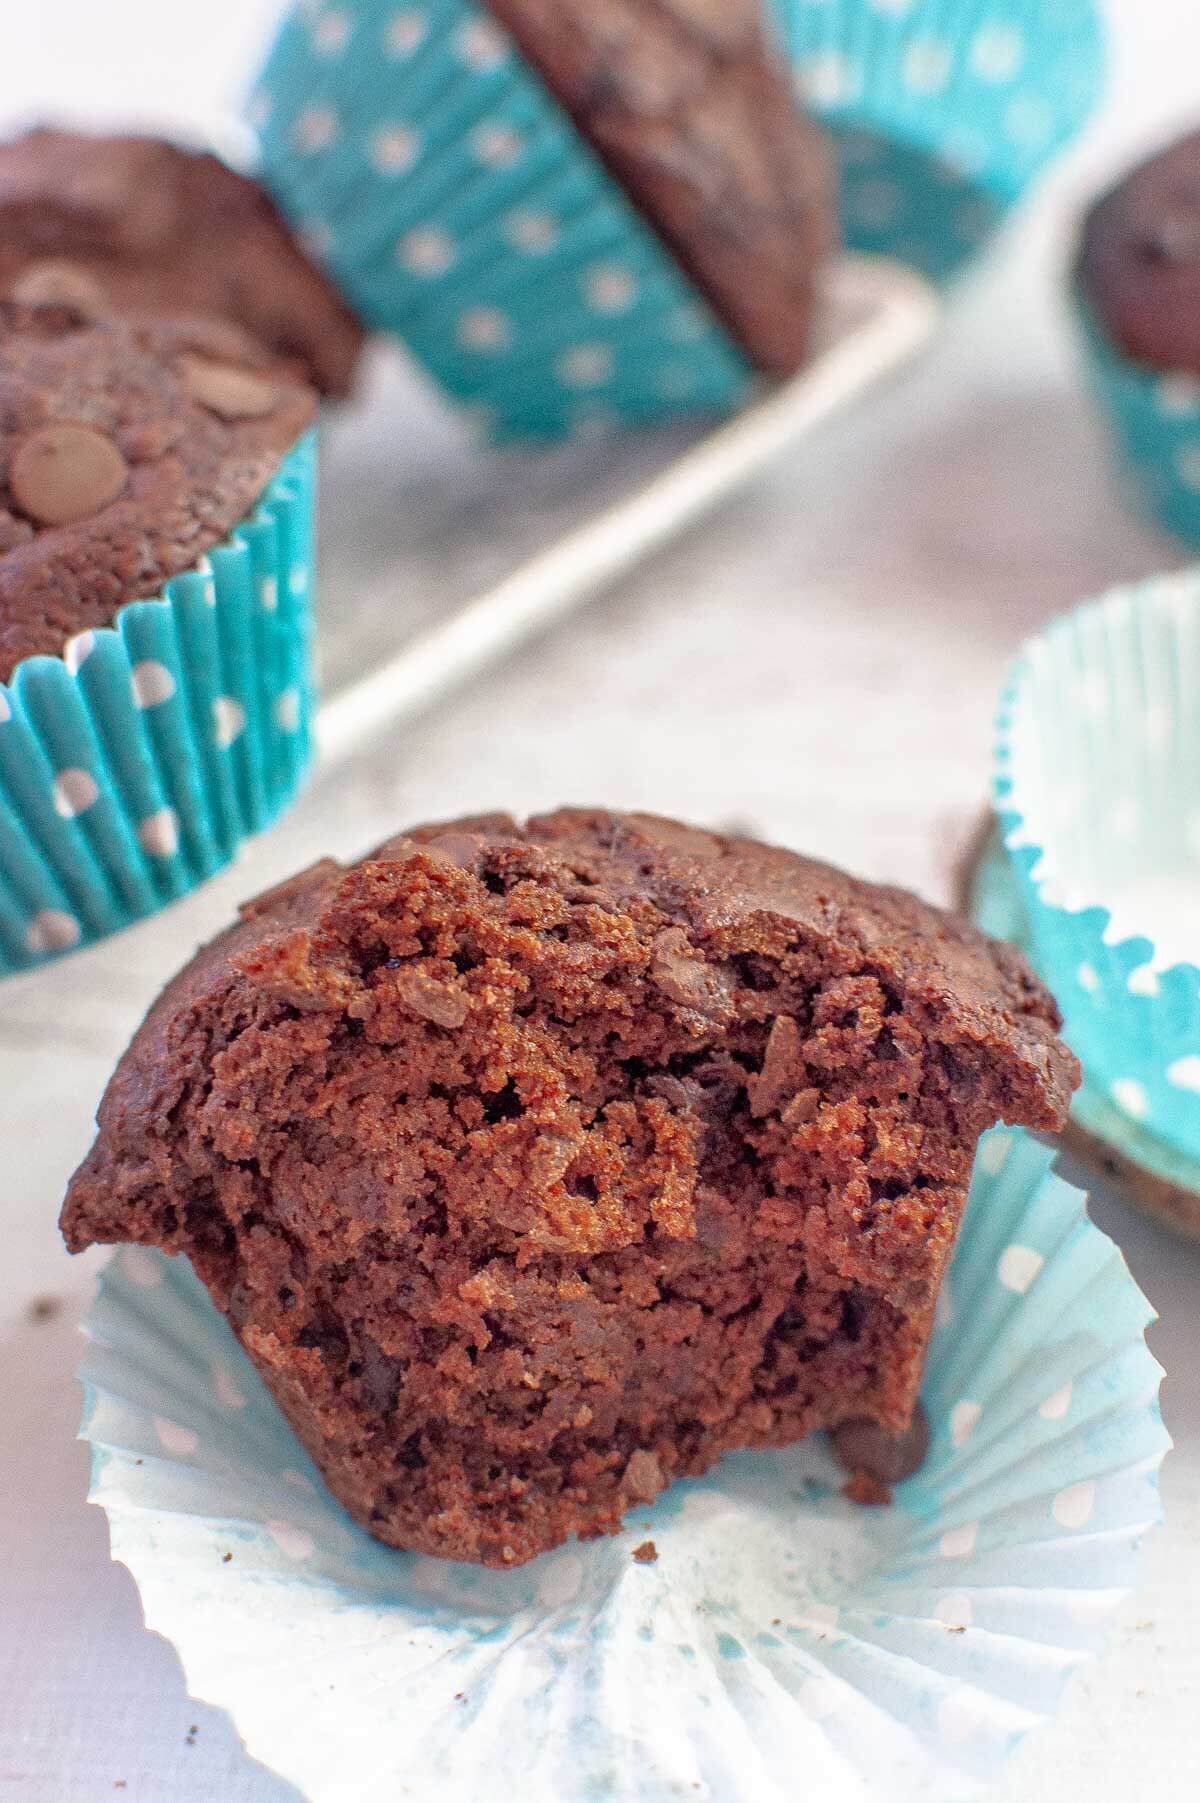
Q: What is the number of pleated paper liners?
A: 6